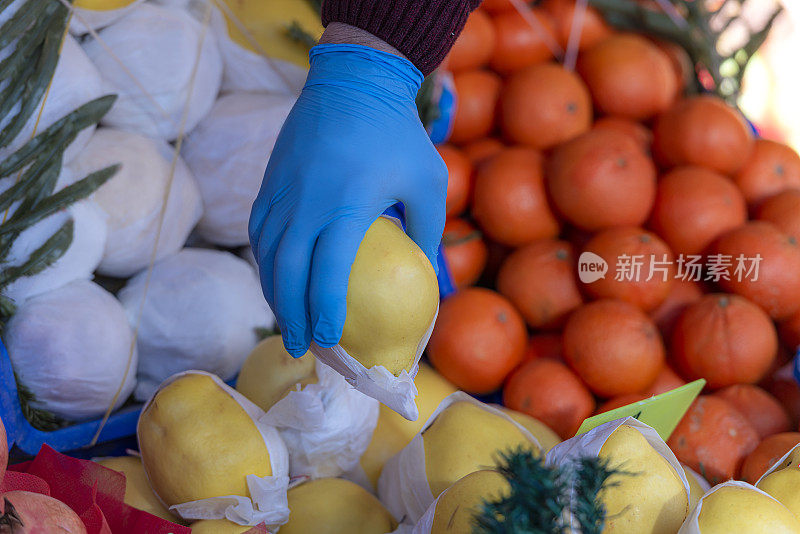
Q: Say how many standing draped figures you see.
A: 0